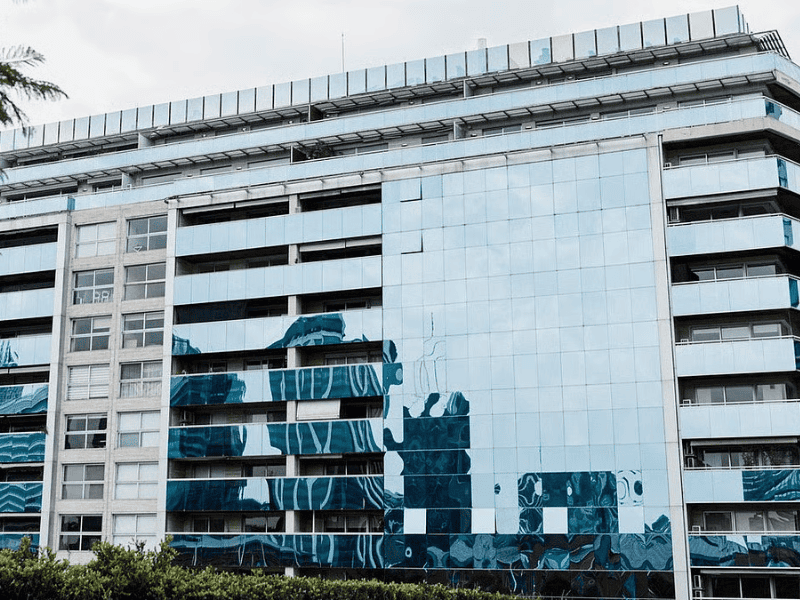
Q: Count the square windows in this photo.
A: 14